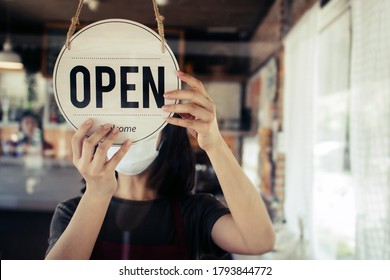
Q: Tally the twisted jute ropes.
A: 2